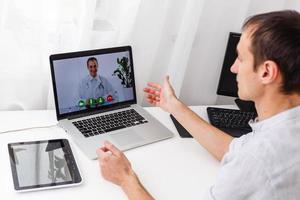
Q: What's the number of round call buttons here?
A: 4